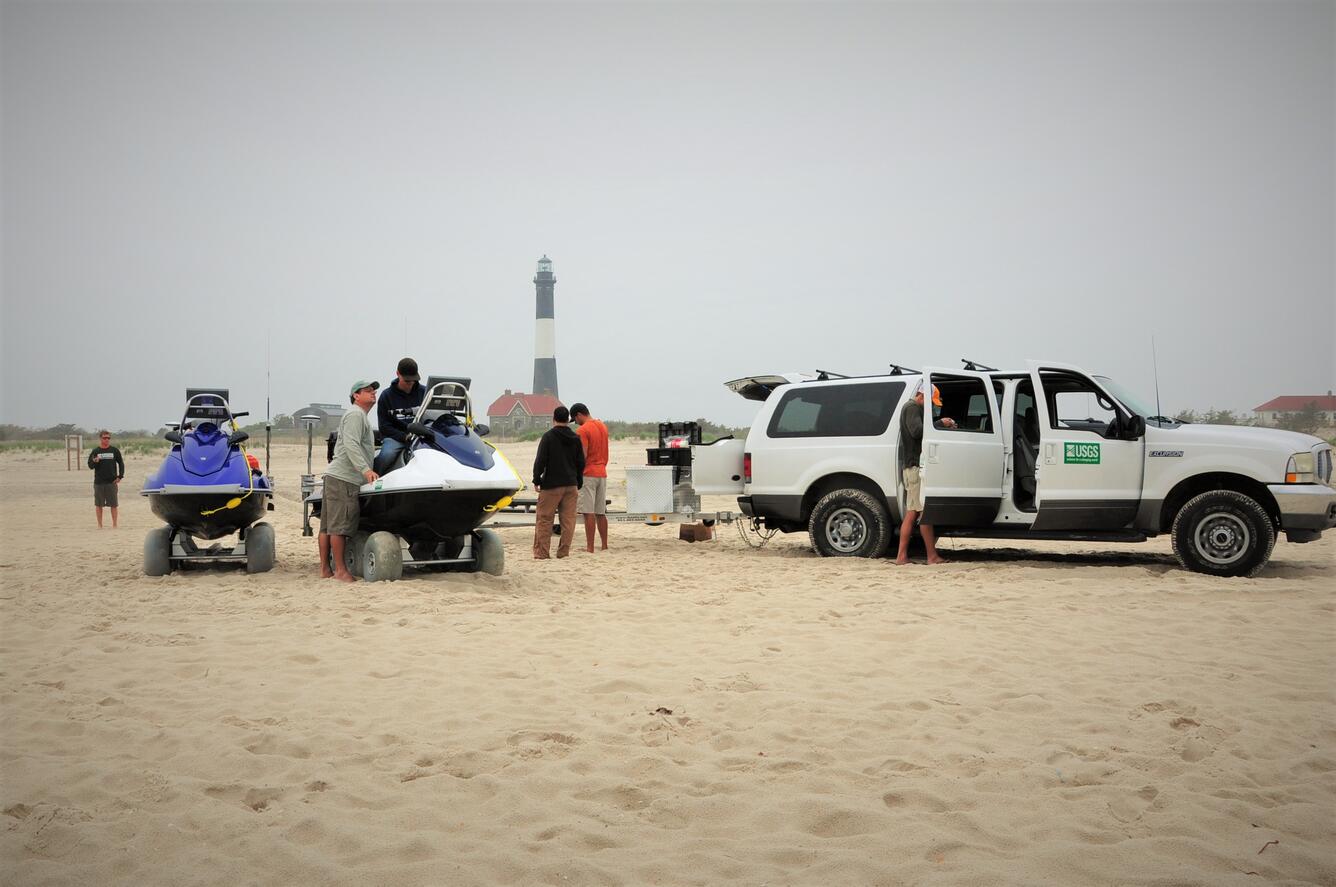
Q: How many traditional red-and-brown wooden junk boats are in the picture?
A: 0